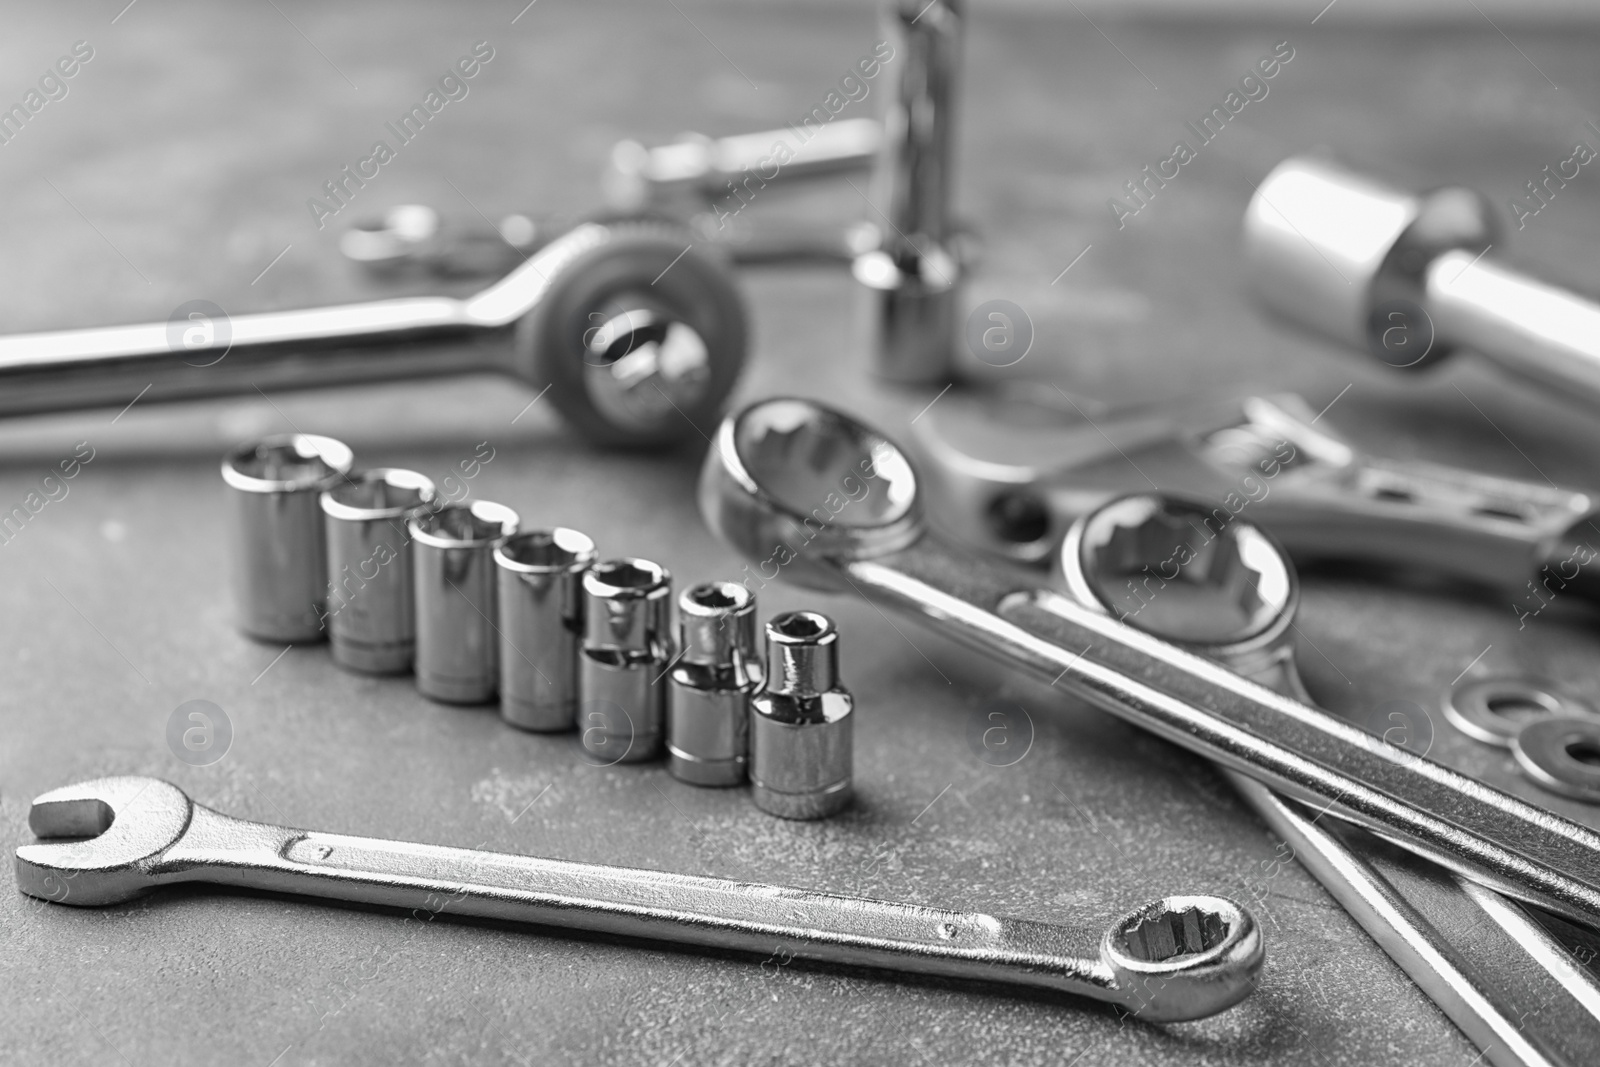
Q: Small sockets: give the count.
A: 7